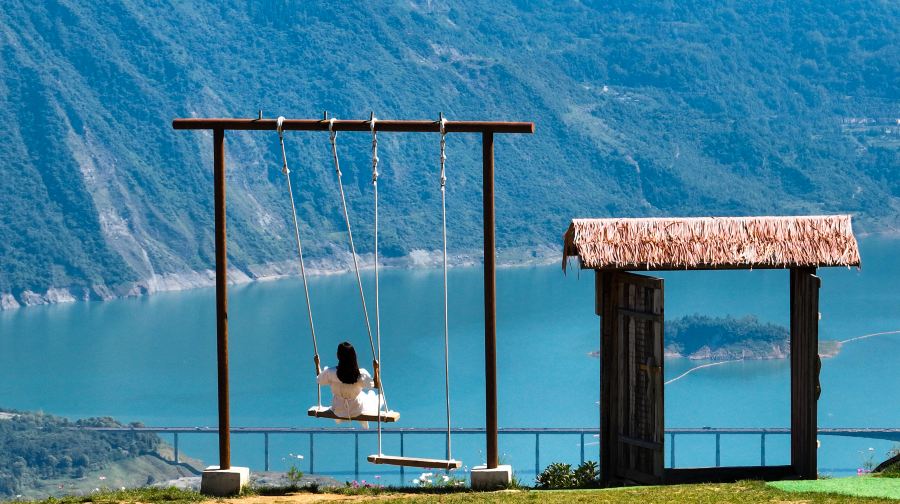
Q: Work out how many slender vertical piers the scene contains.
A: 11